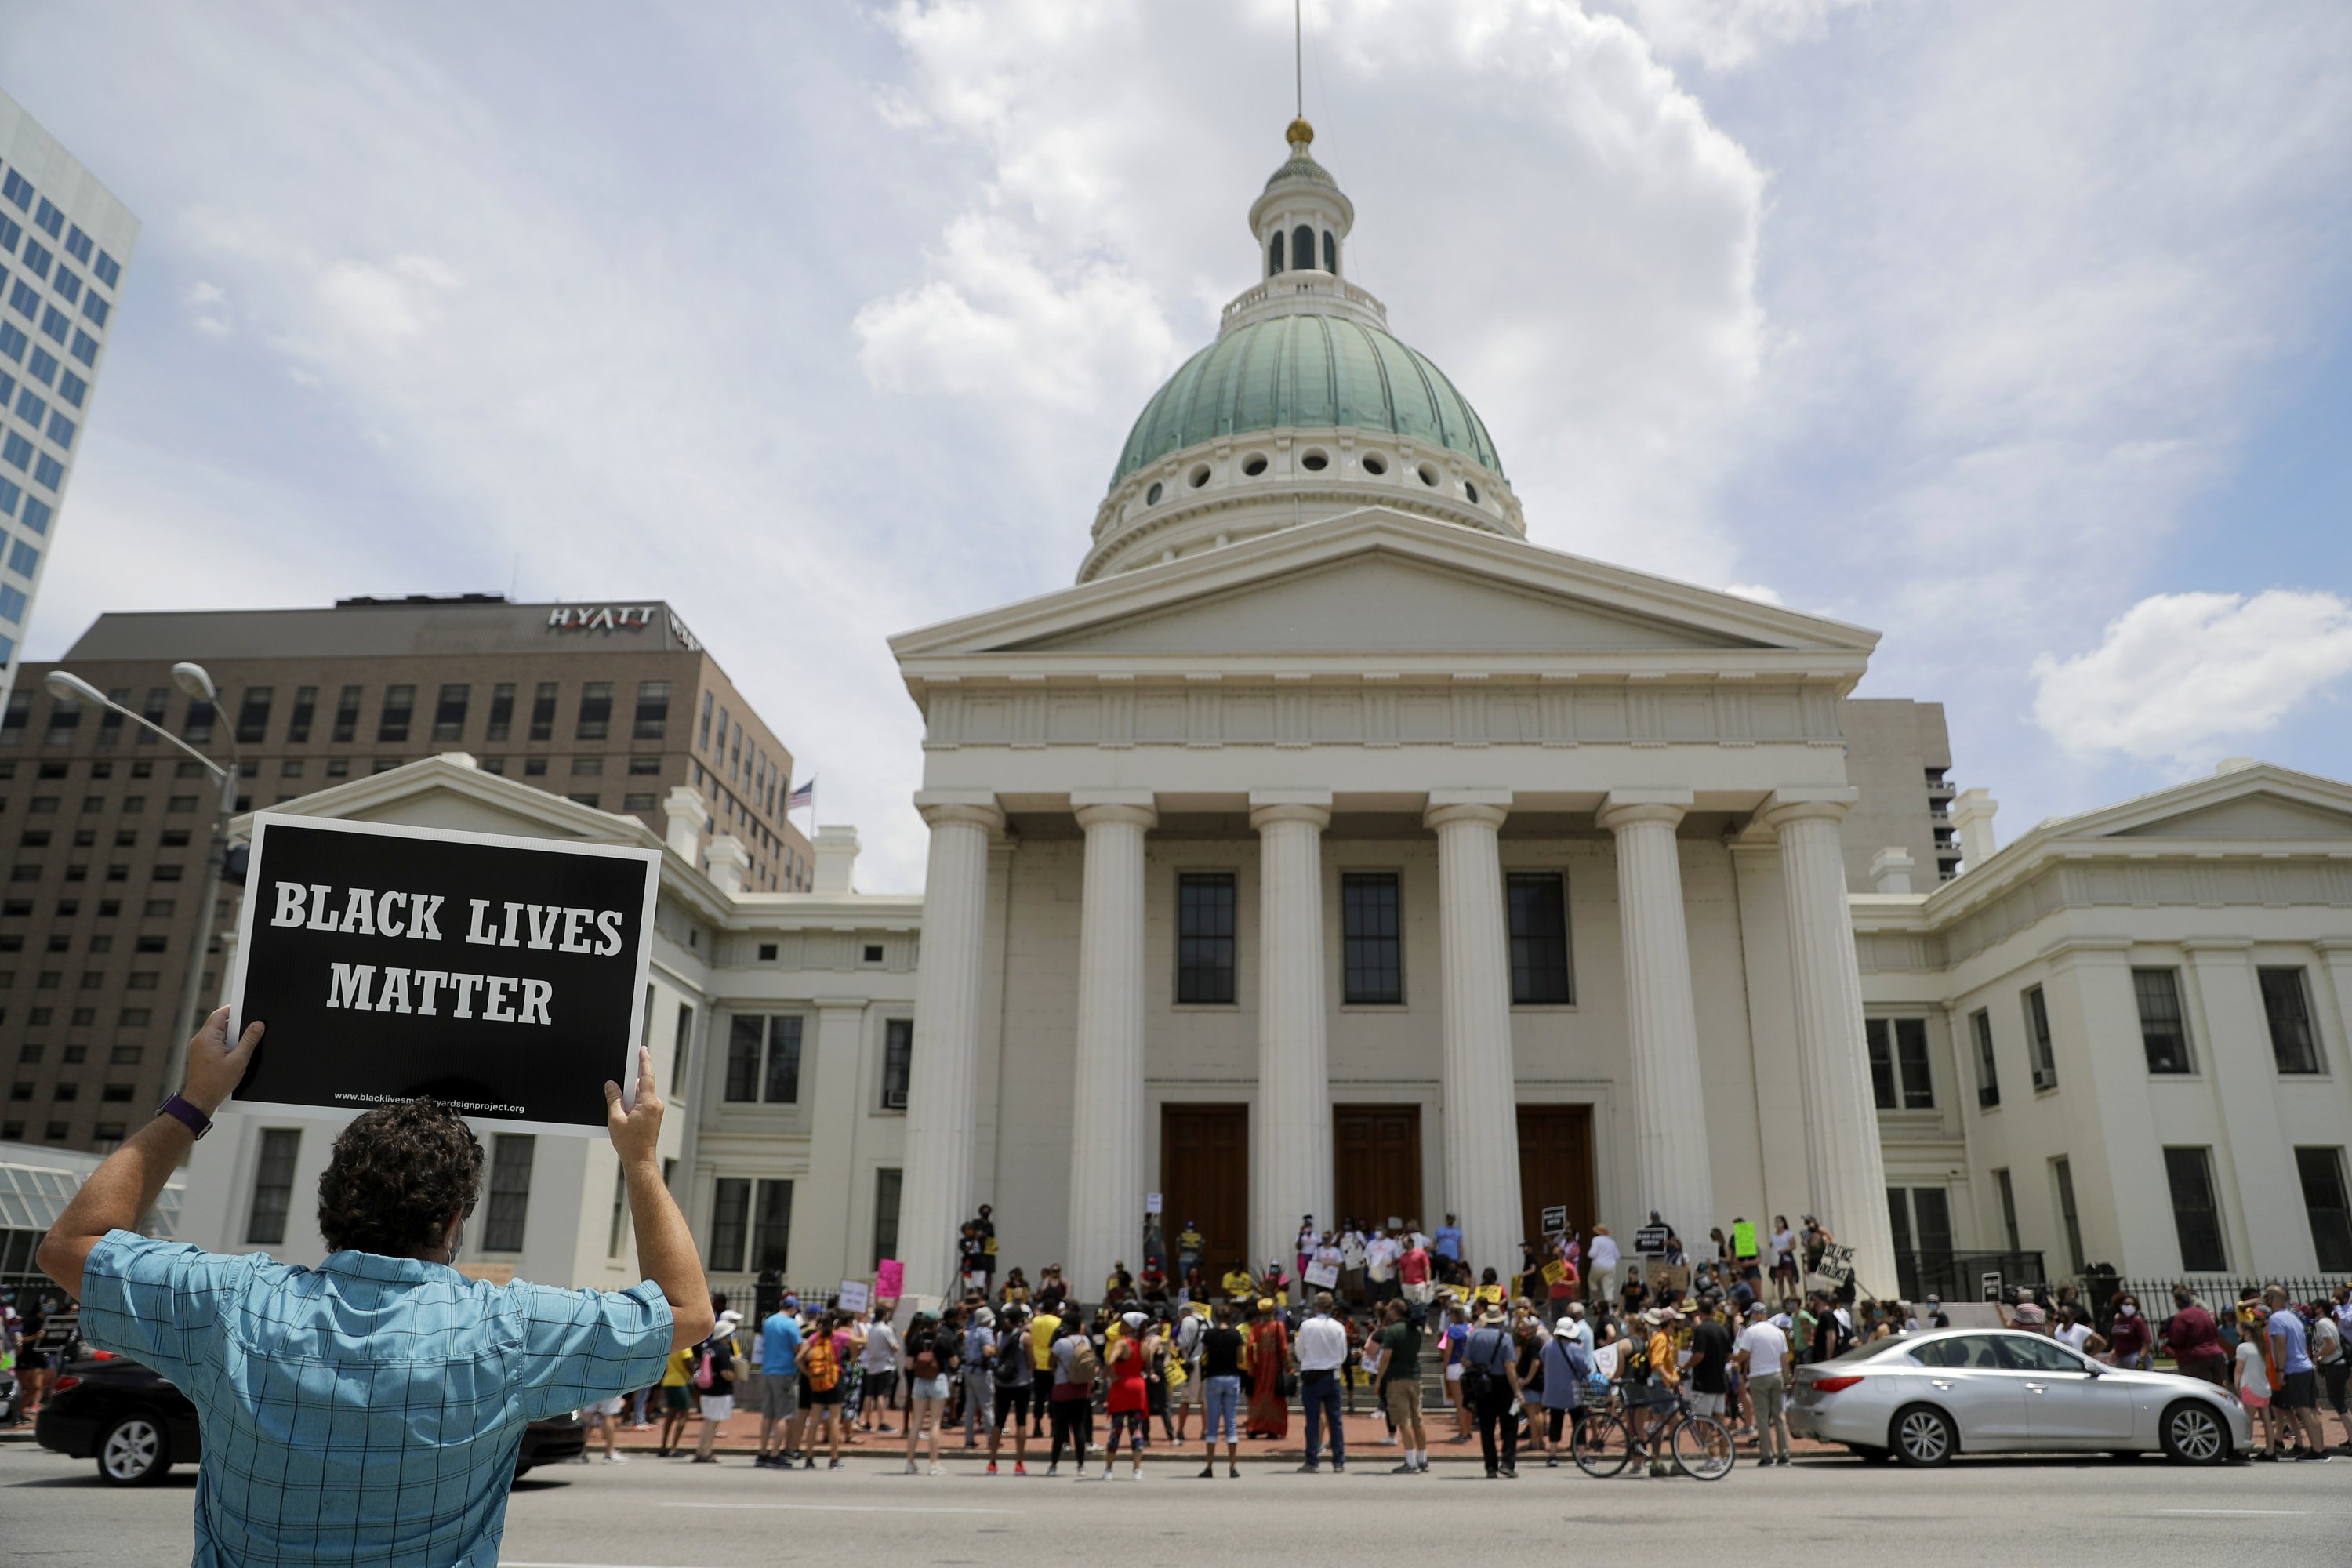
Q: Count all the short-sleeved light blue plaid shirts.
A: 1